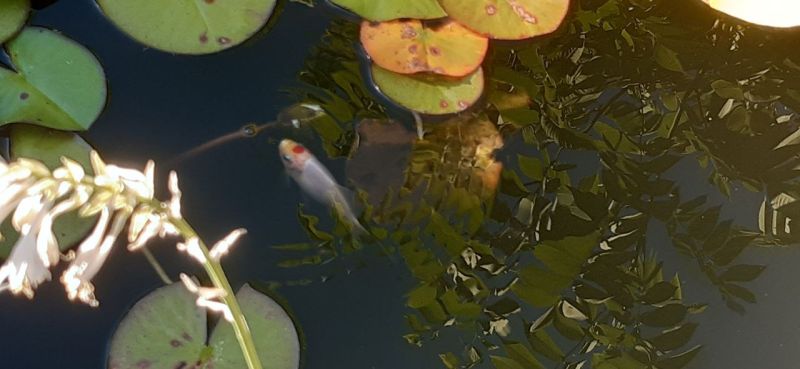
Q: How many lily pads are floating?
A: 10